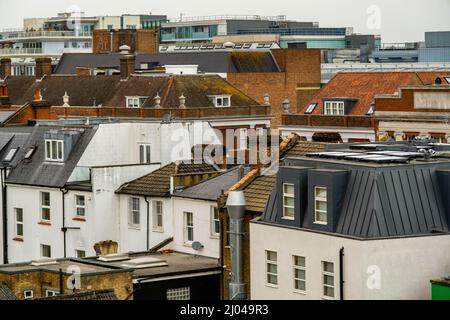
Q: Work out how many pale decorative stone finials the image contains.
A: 5